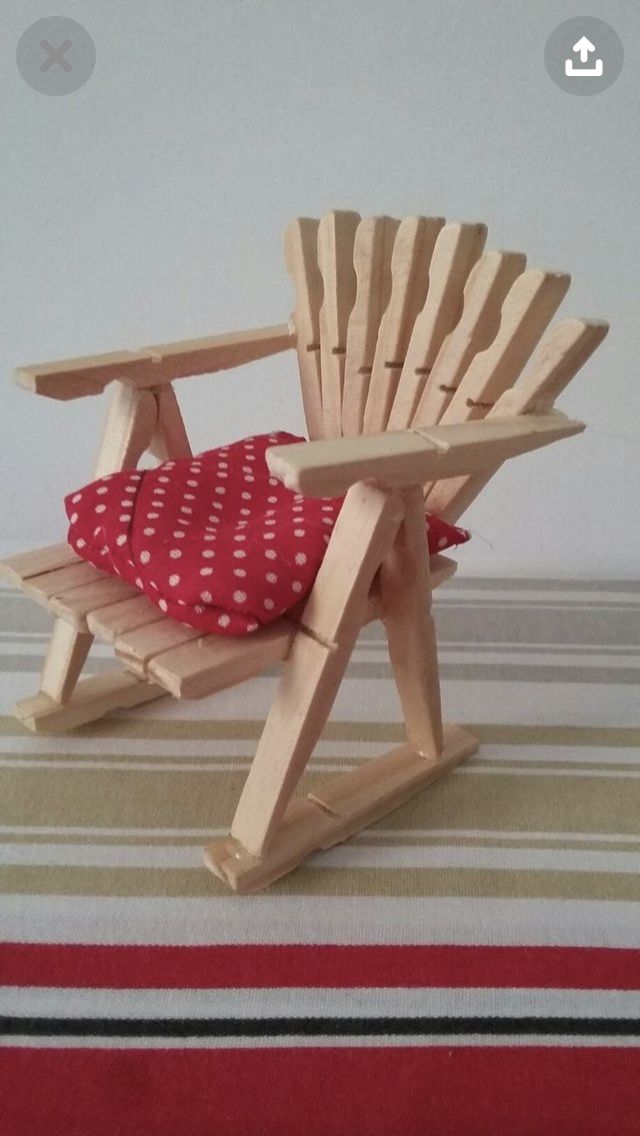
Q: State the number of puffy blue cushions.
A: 0